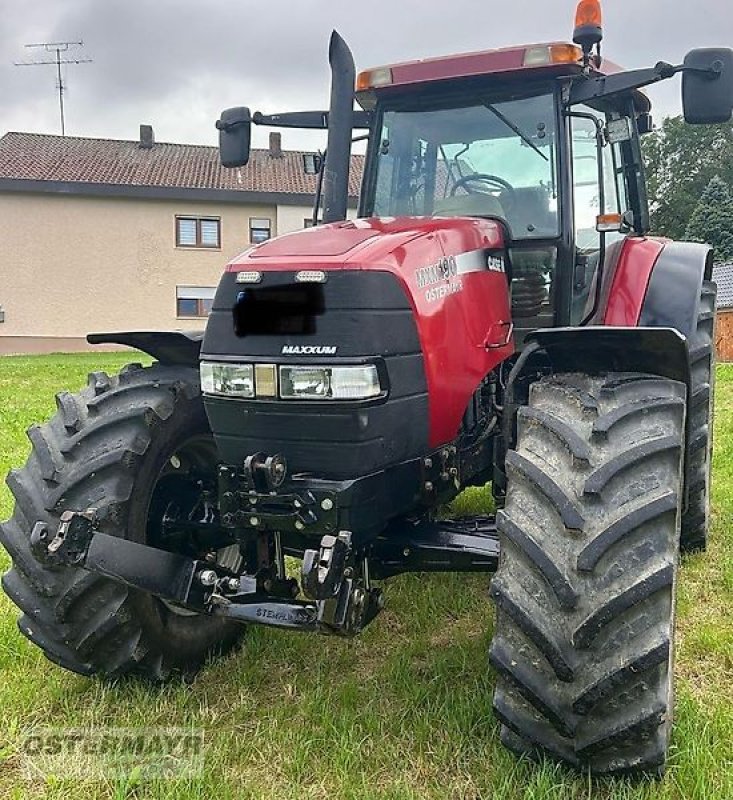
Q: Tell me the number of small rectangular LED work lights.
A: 2